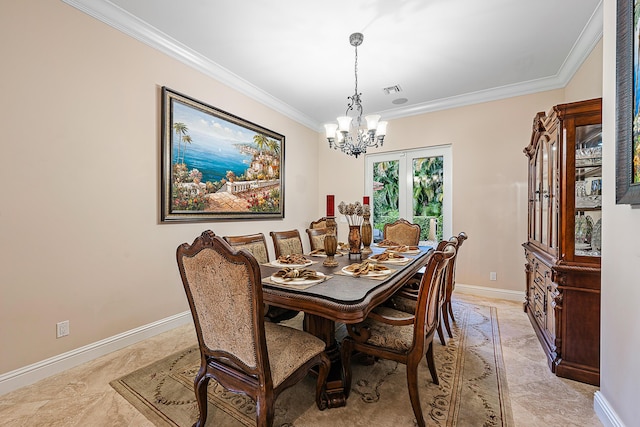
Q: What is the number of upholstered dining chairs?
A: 9